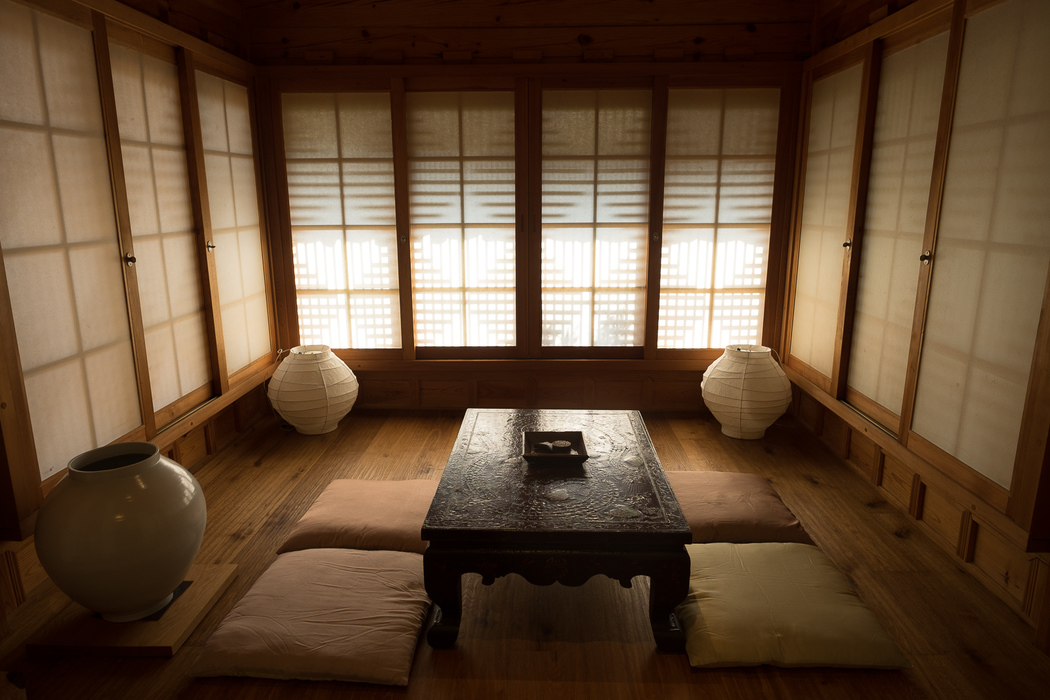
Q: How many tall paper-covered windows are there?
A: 10